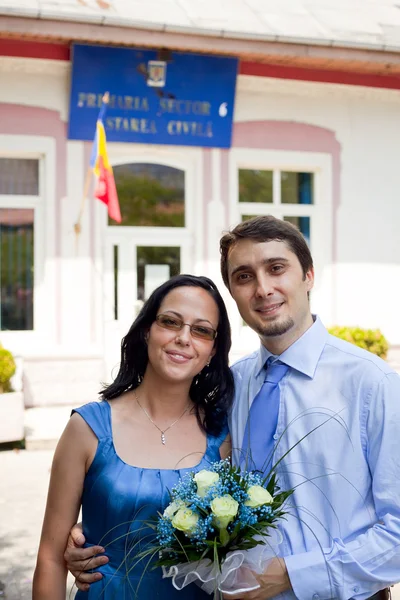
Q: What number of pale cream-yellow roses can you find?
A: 5